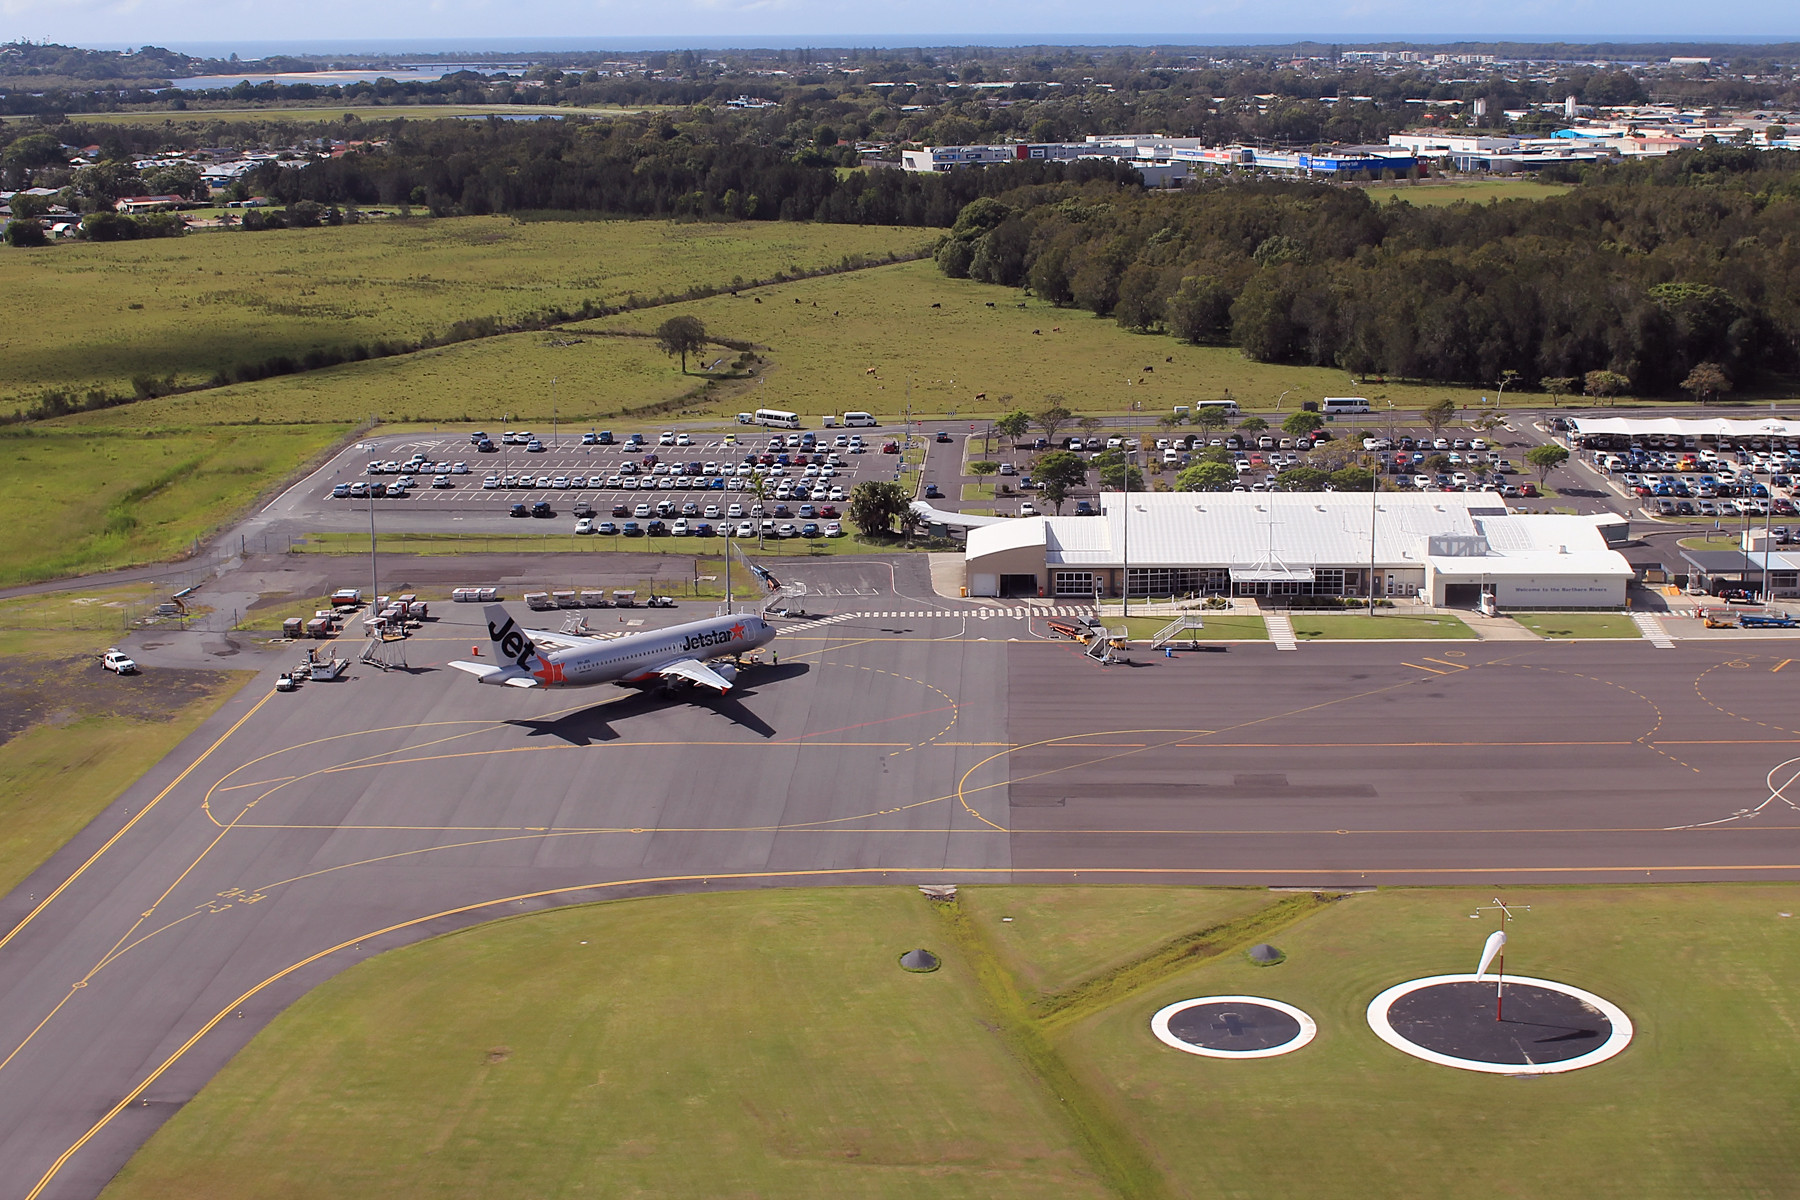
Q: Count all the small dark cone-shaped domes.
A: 2